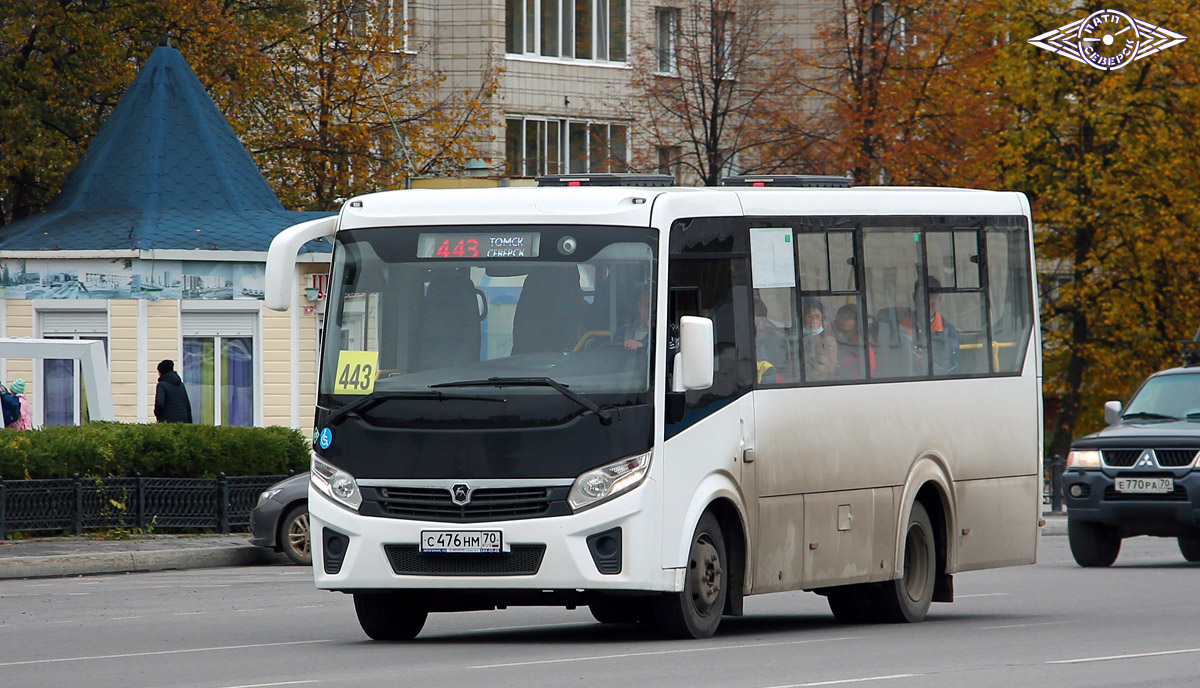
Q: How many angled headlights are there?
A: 2